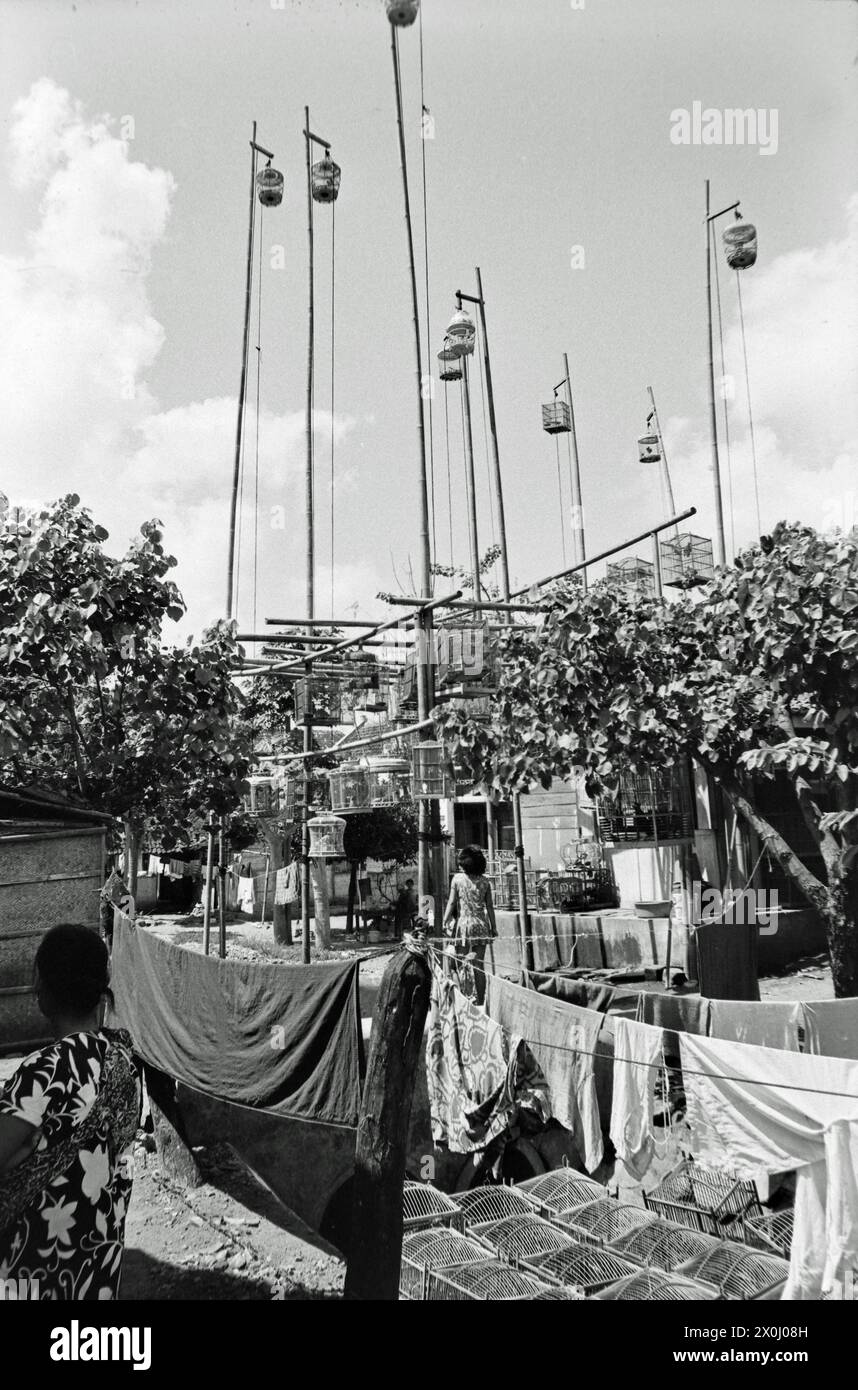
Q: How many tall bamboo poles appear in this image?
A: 8